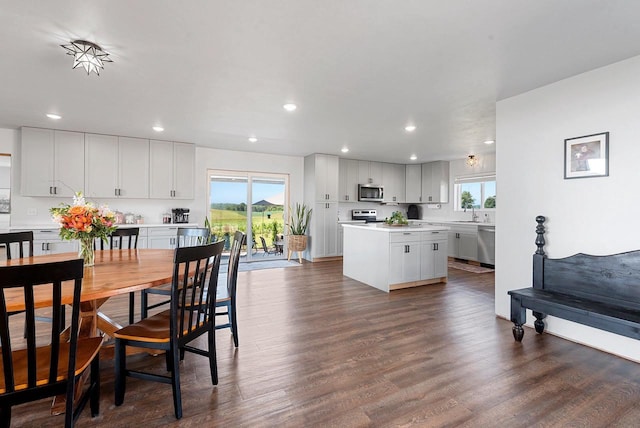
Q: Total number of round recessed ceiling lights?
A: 8